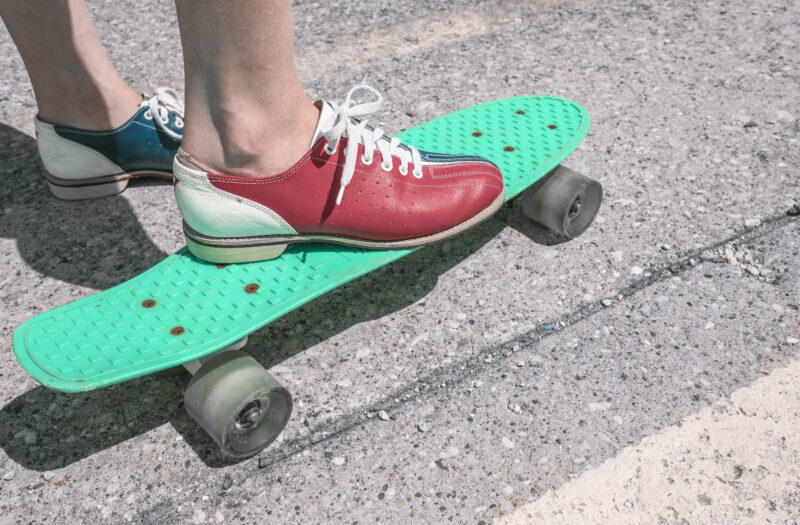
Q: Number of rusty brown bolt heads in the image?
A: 8